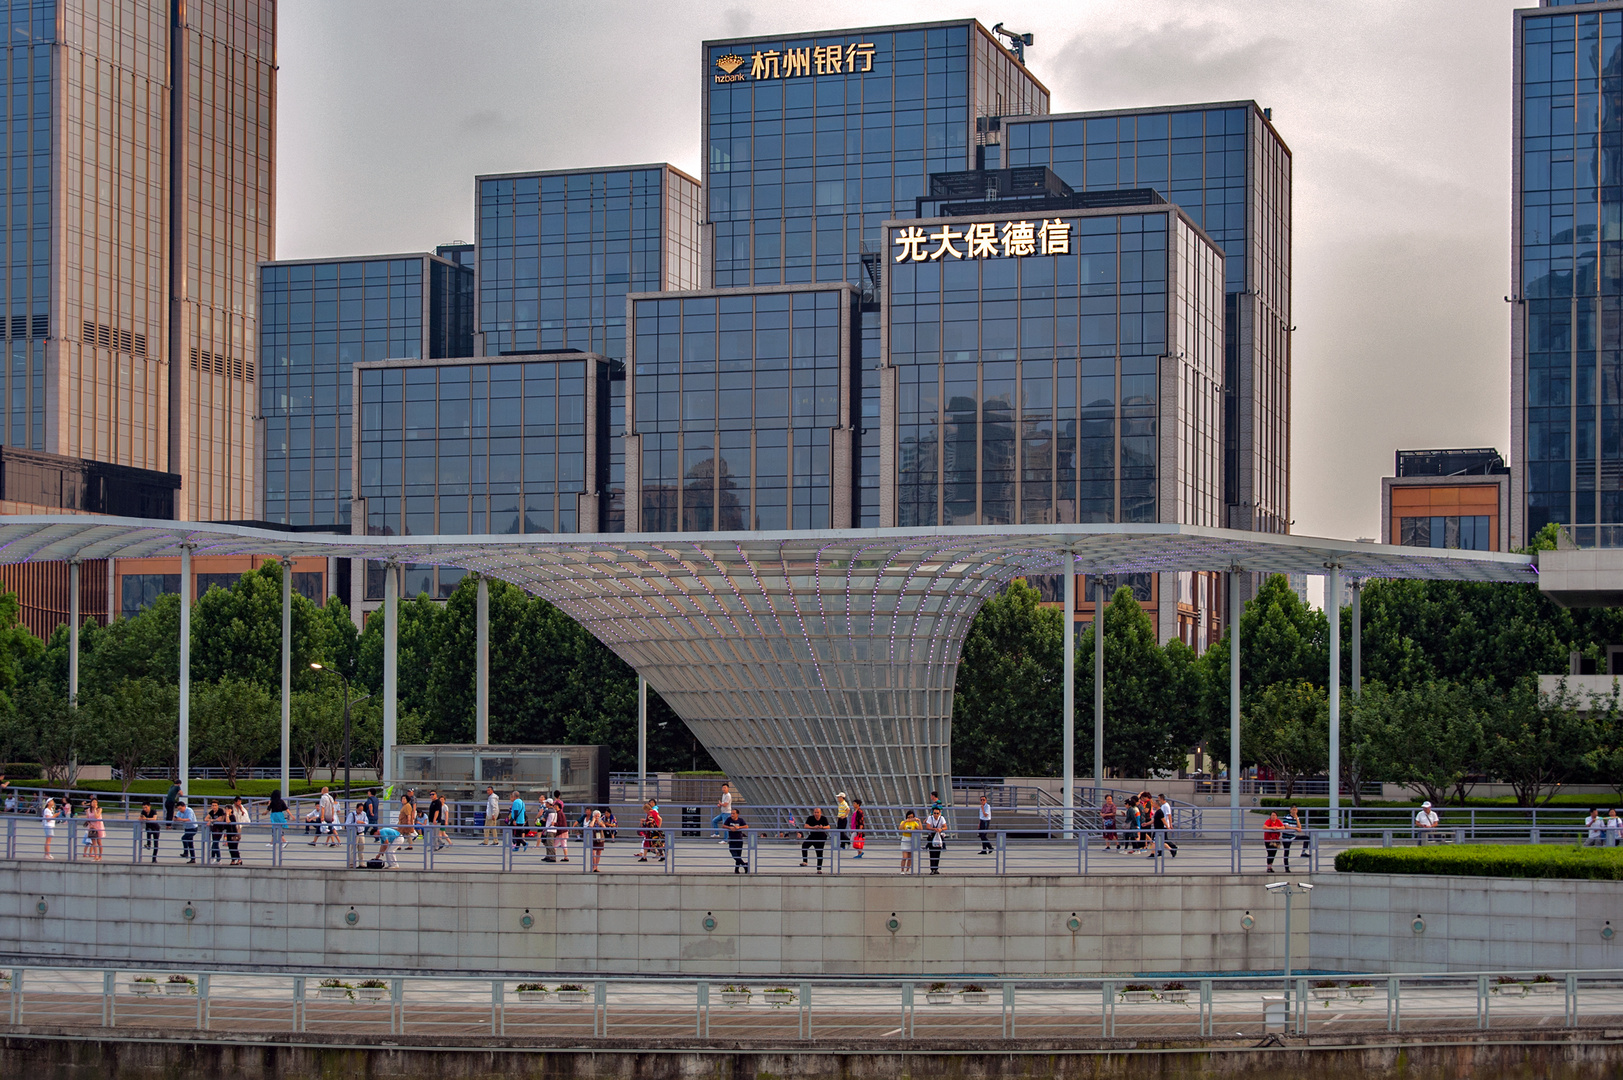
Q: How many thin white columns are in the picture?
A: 11